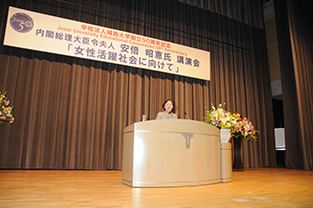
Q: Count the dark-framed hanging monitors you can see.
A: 0